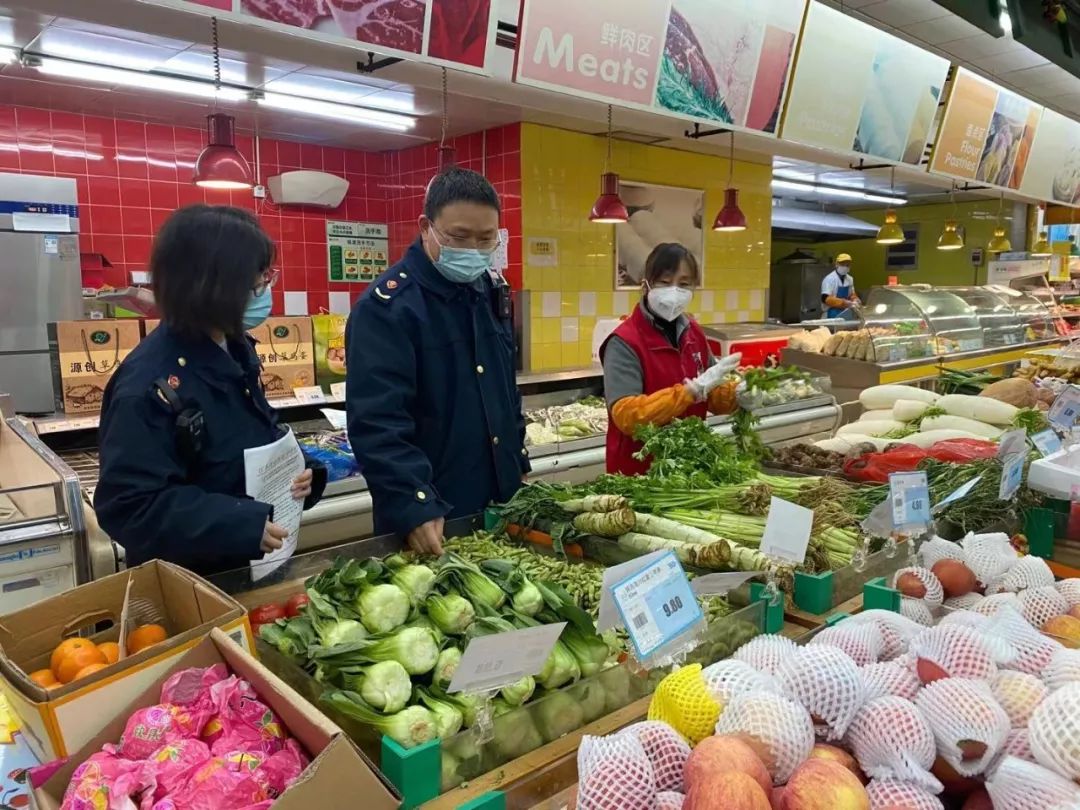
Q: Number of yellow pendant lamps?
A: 4